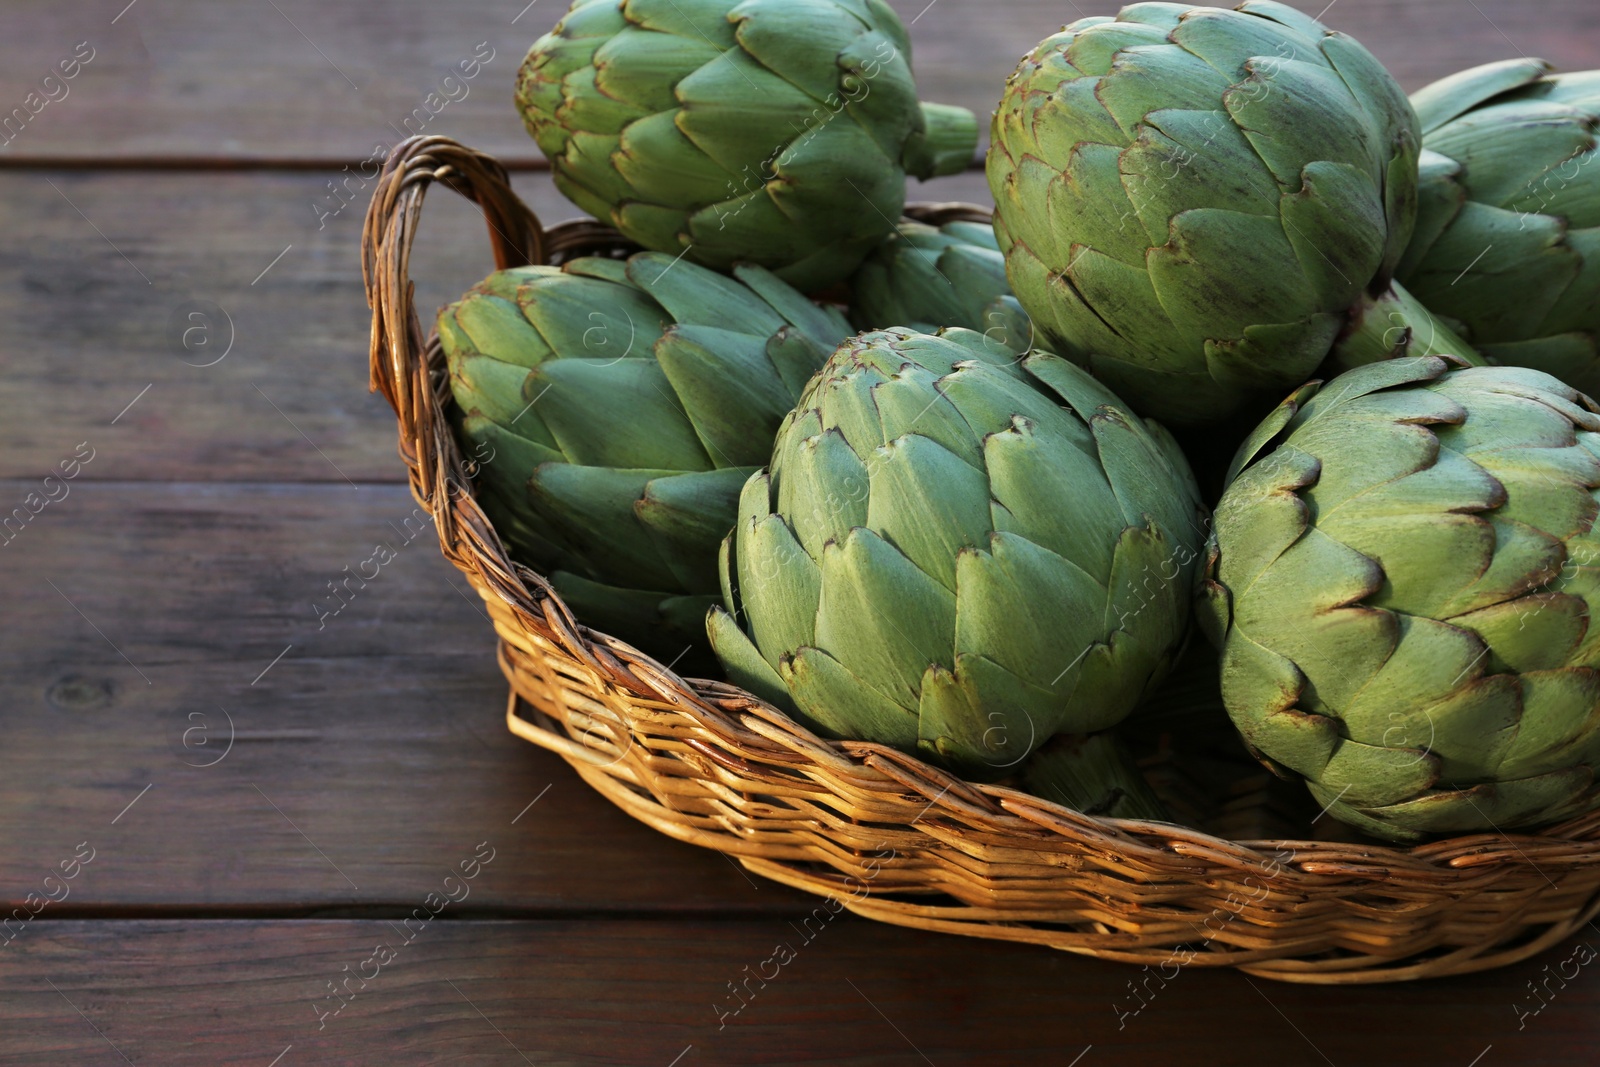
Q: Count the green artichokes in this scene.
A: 7